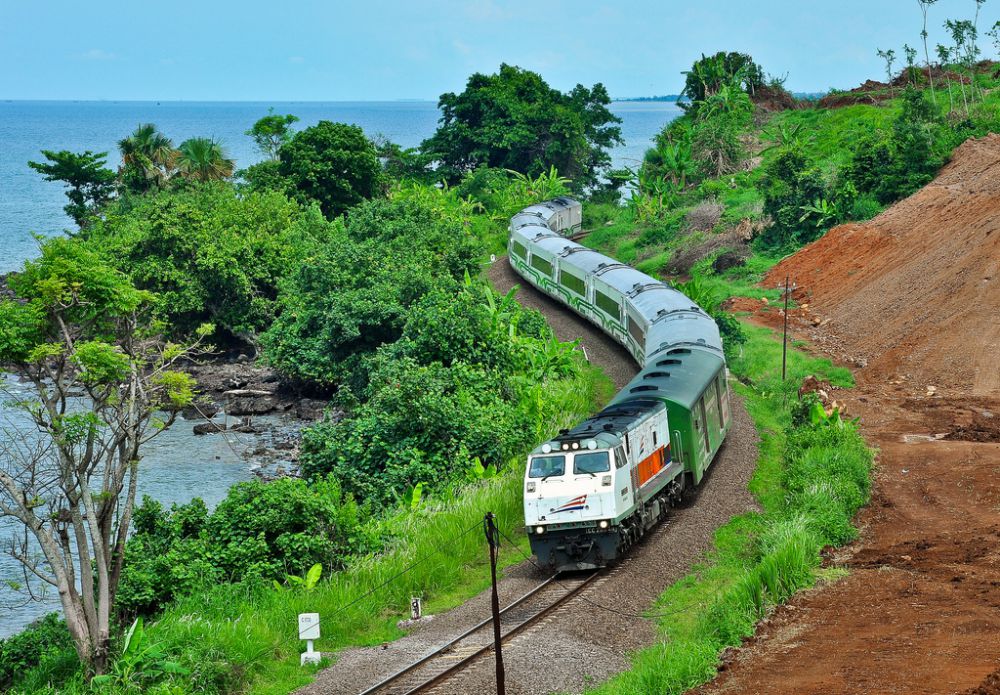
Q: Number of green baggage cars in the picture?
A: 1